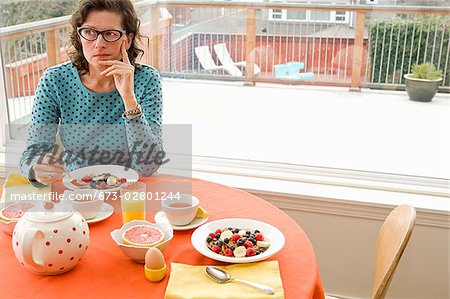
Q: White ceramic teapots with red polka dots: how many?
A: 1